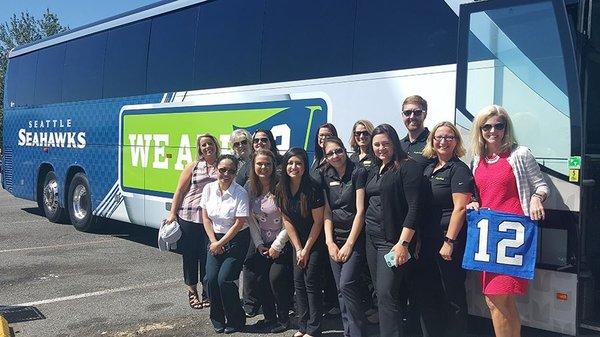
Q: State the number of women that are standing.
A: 12